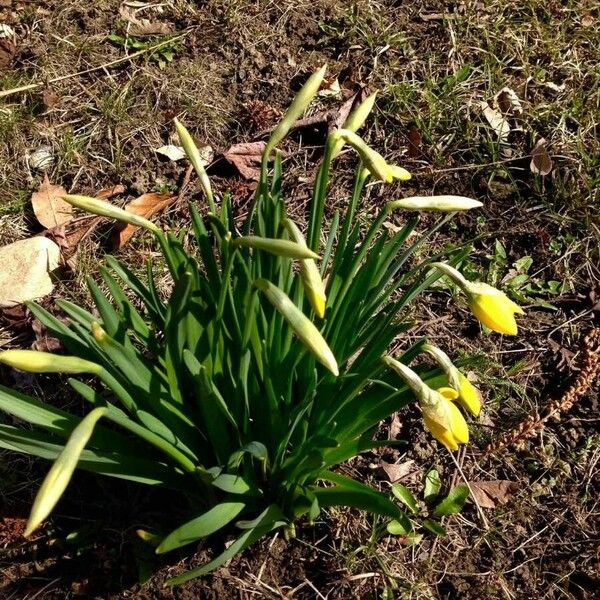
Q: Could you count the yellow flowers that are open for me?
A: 3